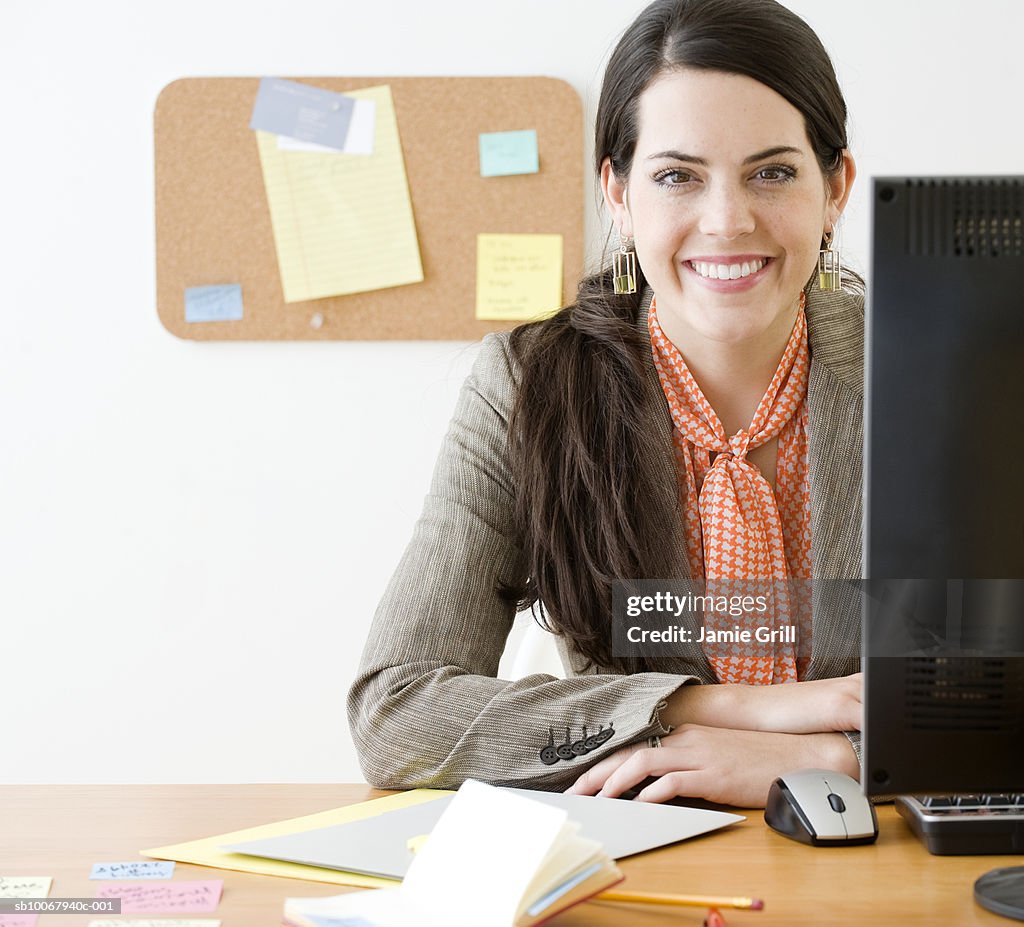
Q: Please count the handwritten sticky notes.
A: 8